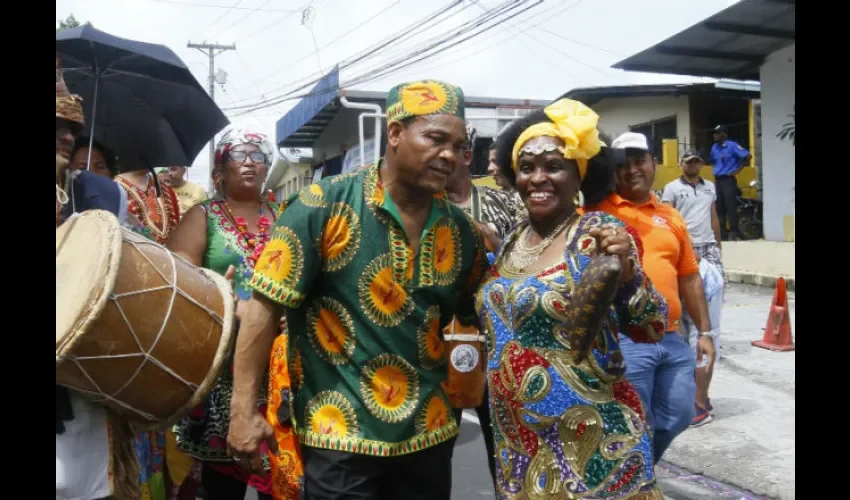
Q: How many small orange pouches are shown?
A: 1